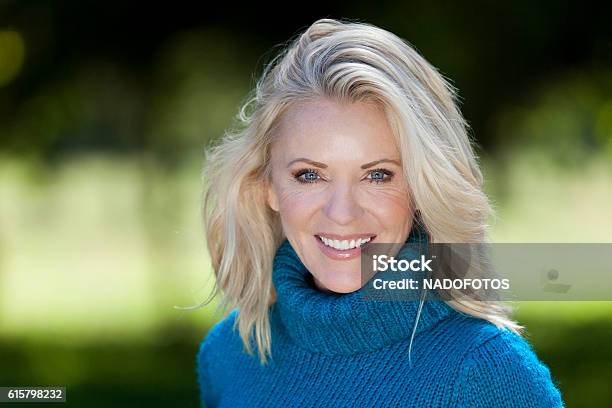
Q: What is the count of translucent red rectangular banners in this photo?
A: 0